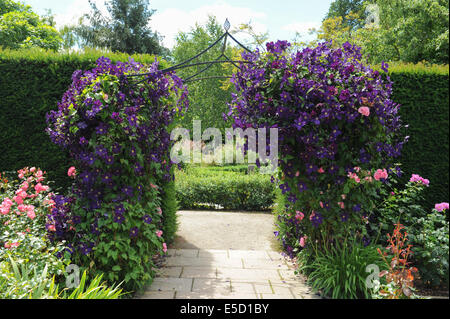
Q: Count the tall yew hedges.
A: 2